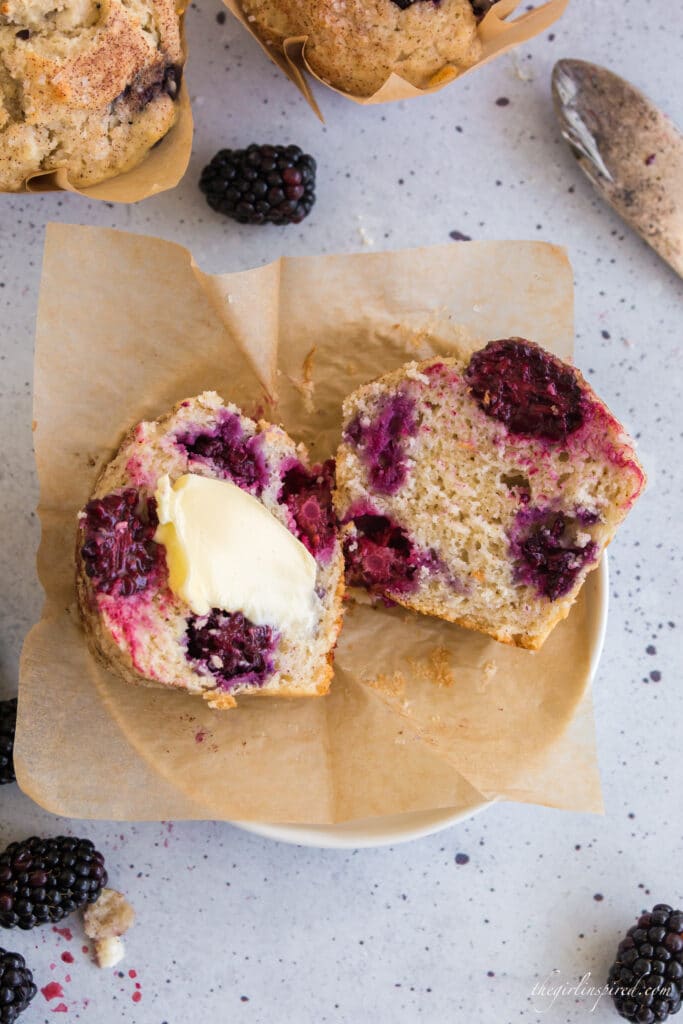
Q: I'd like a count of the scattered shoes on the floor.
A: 0